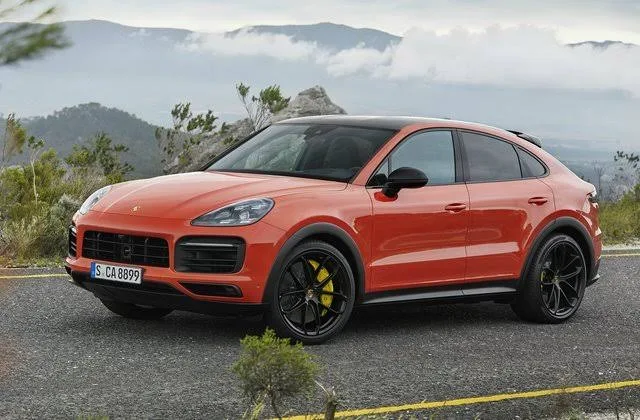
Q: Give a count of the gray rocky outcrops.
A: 1